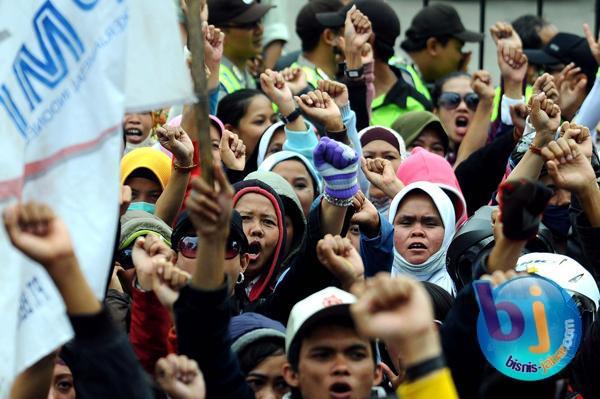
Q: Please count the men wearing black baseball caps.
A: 5